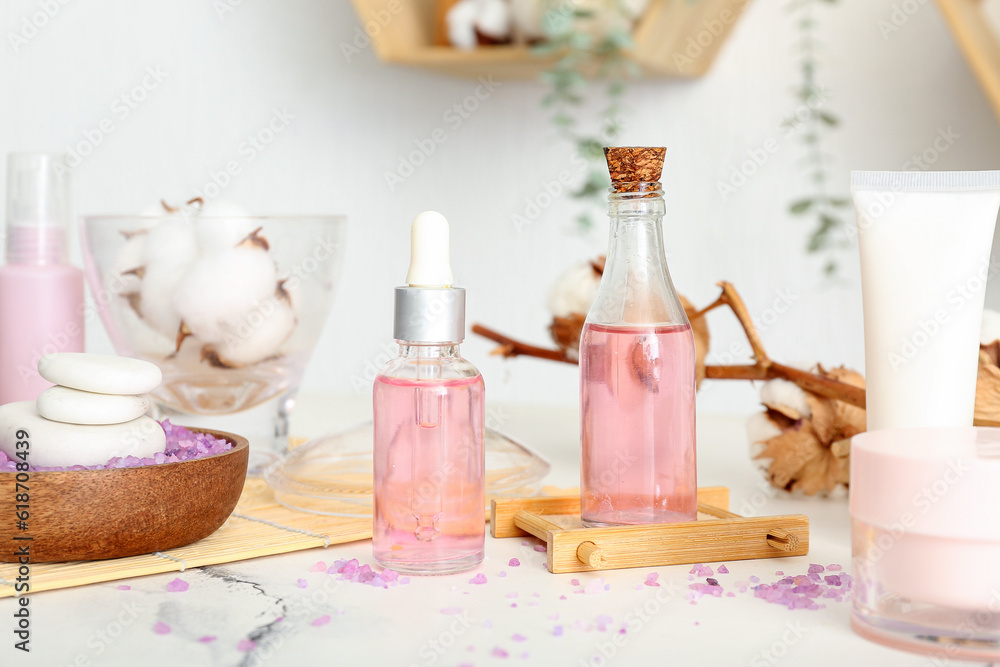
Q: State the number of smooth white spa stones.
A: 3